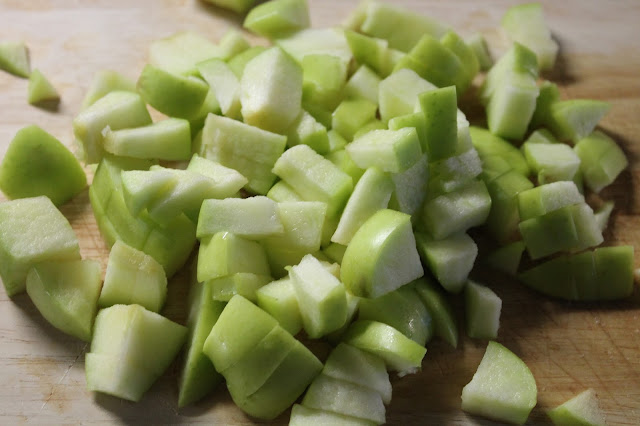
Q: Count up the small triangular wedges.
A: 3